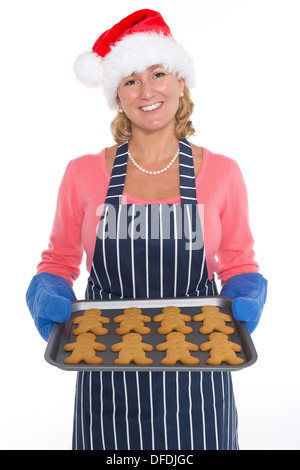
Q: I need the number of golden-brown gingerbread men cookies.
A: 8